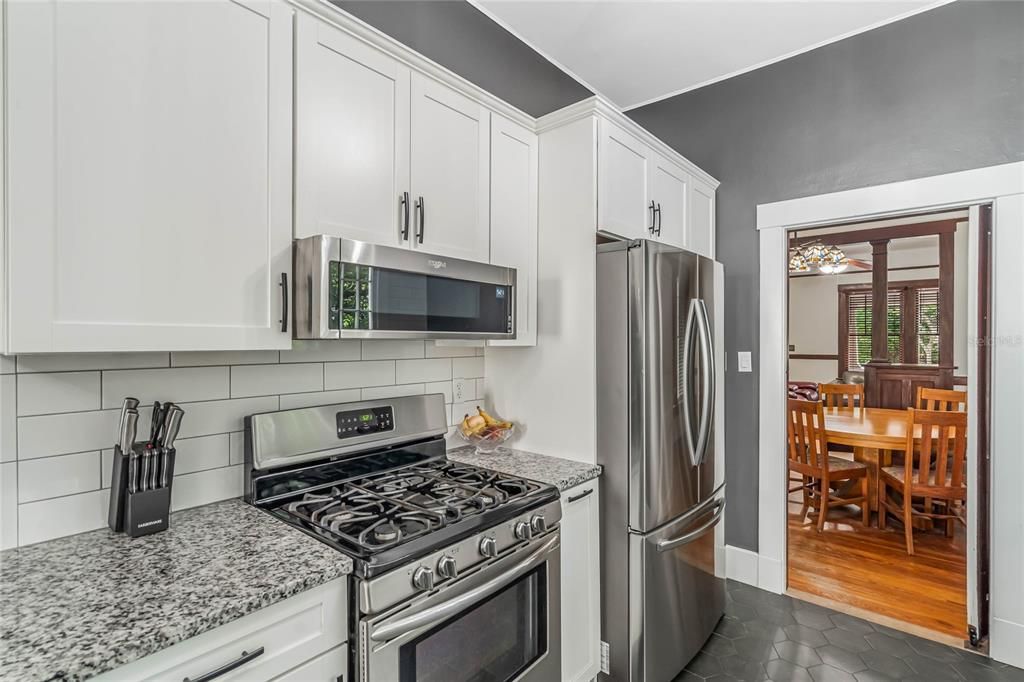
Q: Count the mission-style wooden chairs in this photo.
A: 4